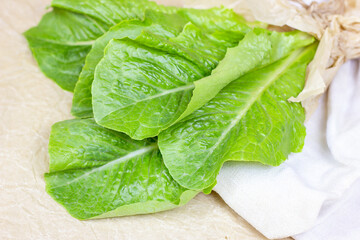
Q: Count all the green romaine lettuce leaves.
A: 5